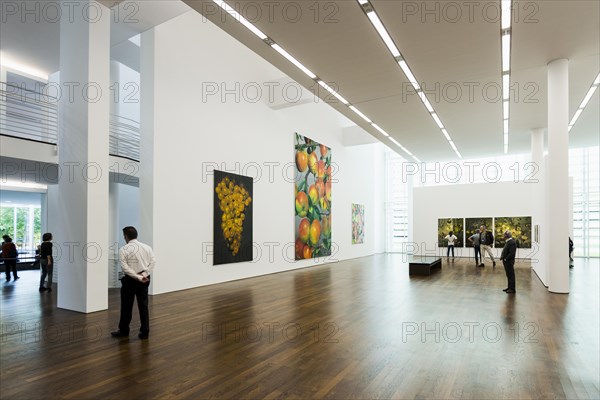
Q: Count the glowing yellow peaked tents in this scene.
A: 0